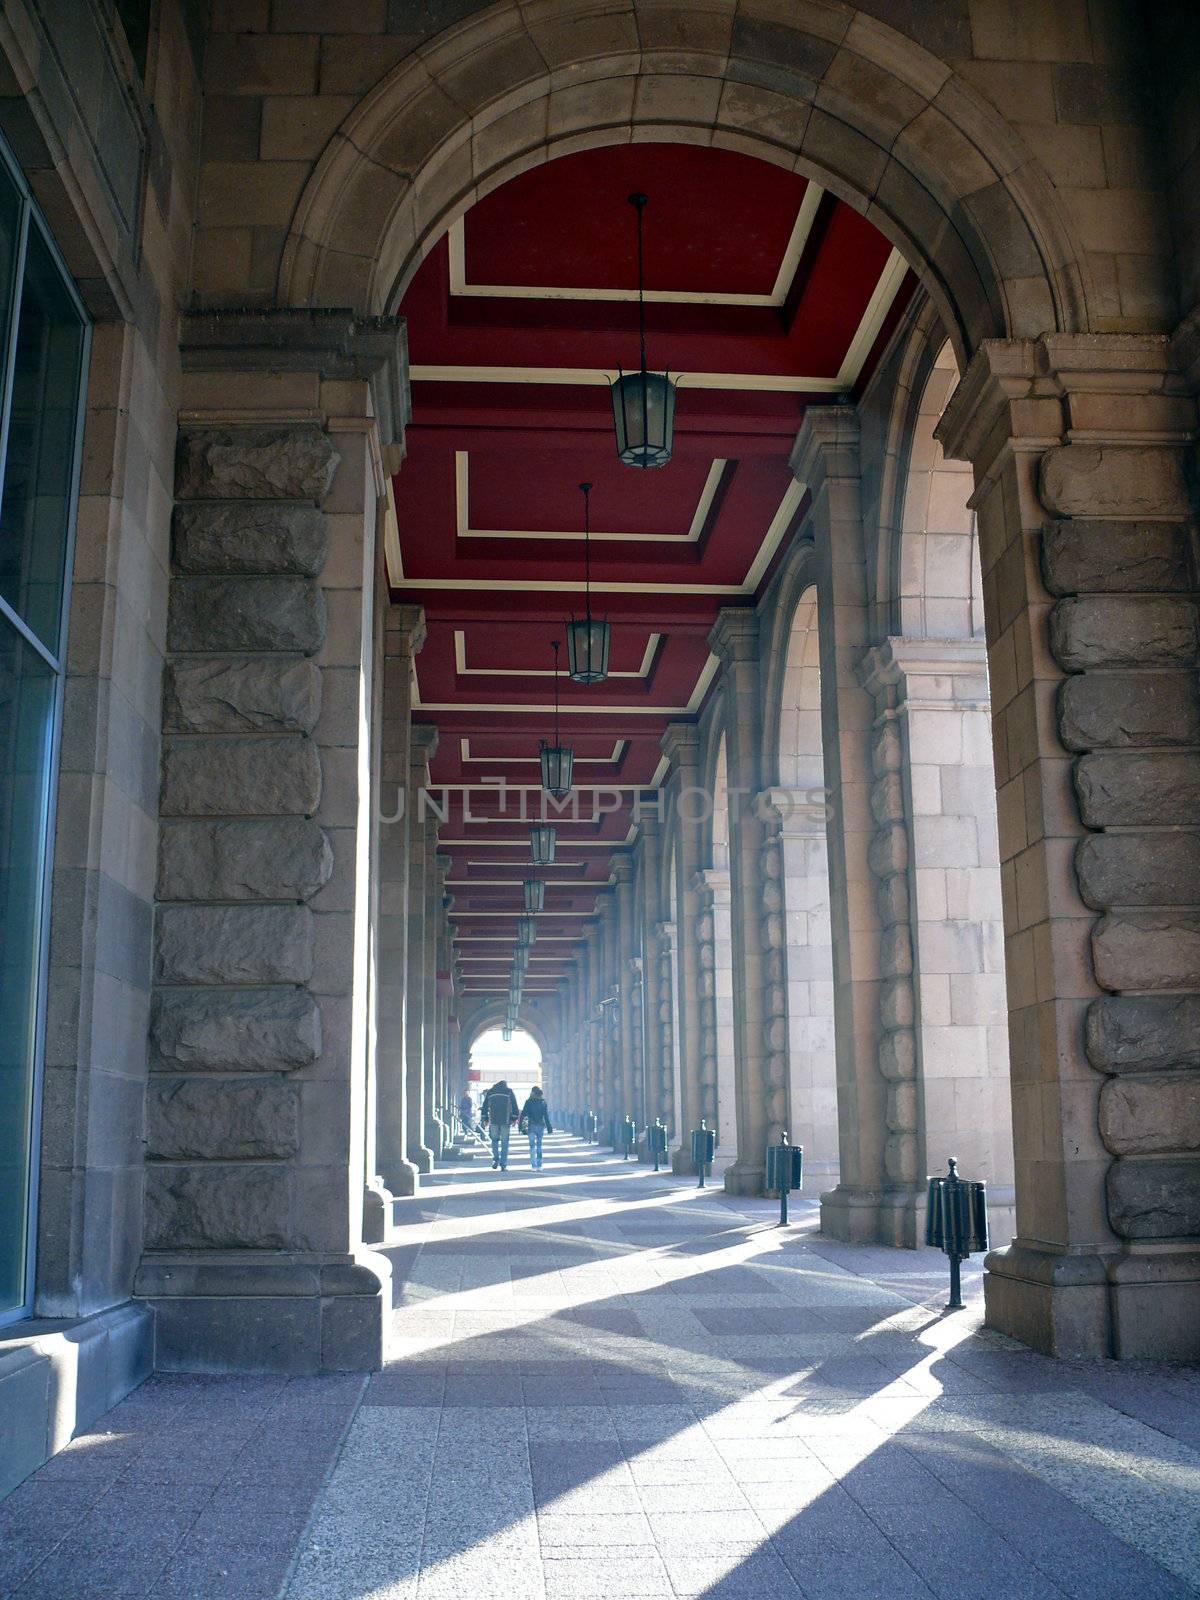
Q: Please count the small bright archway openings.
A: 1